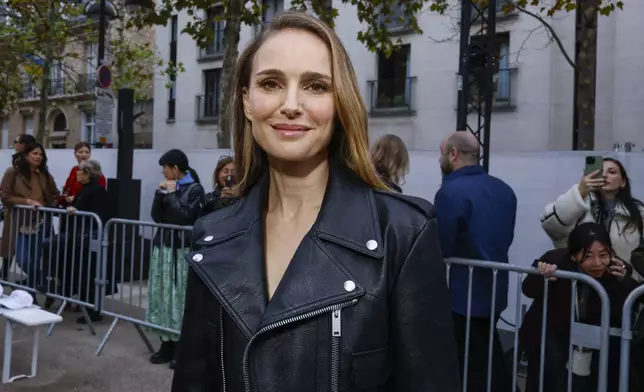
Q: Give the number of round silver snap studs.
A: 4